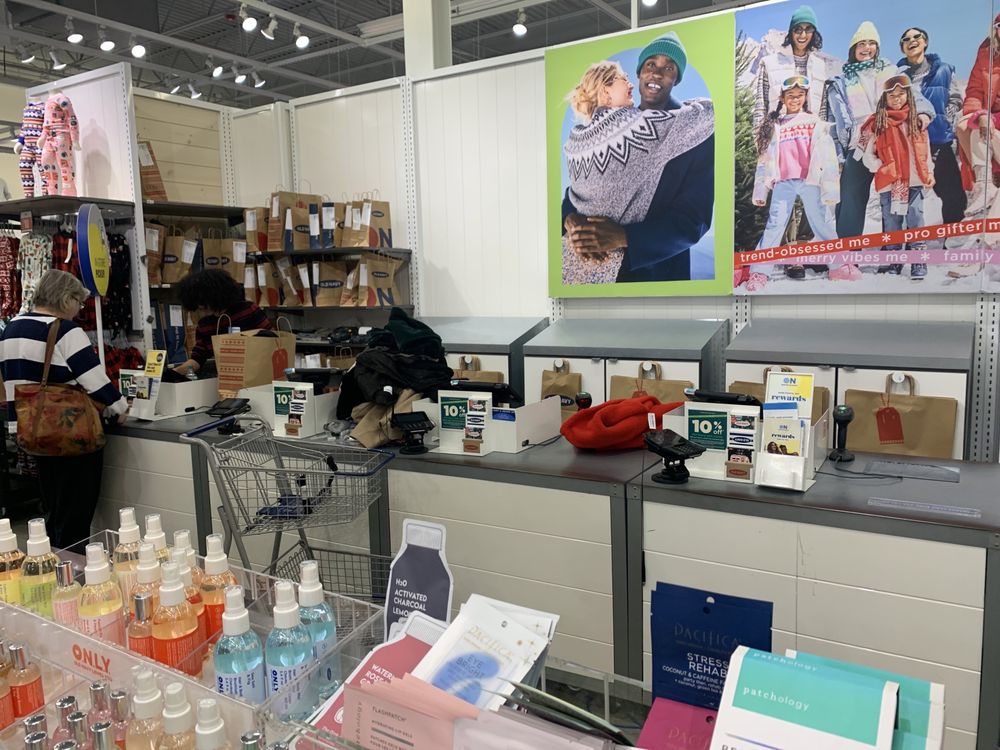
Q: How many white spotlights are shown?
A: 15